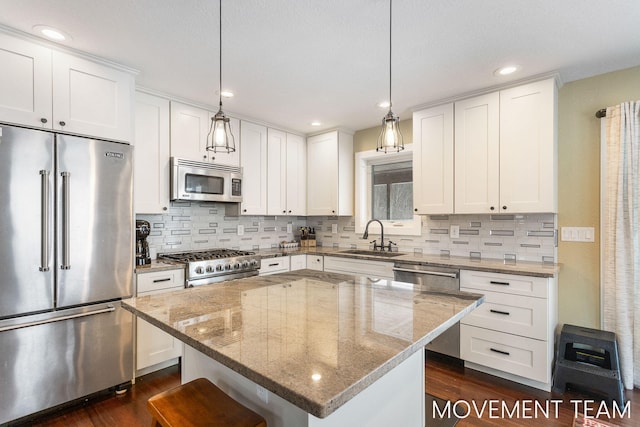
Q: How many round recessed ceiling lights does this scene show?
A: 5